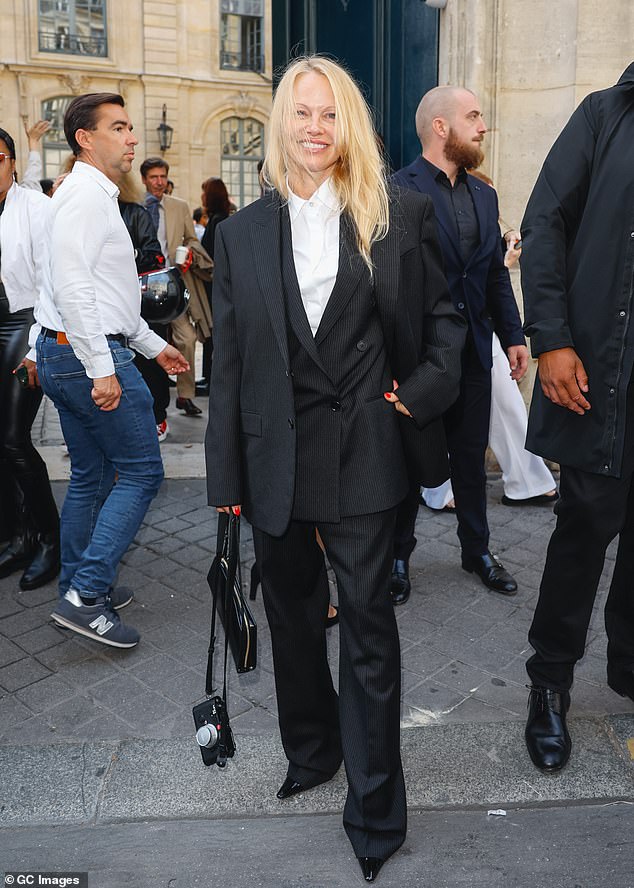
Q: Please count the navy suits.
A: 1